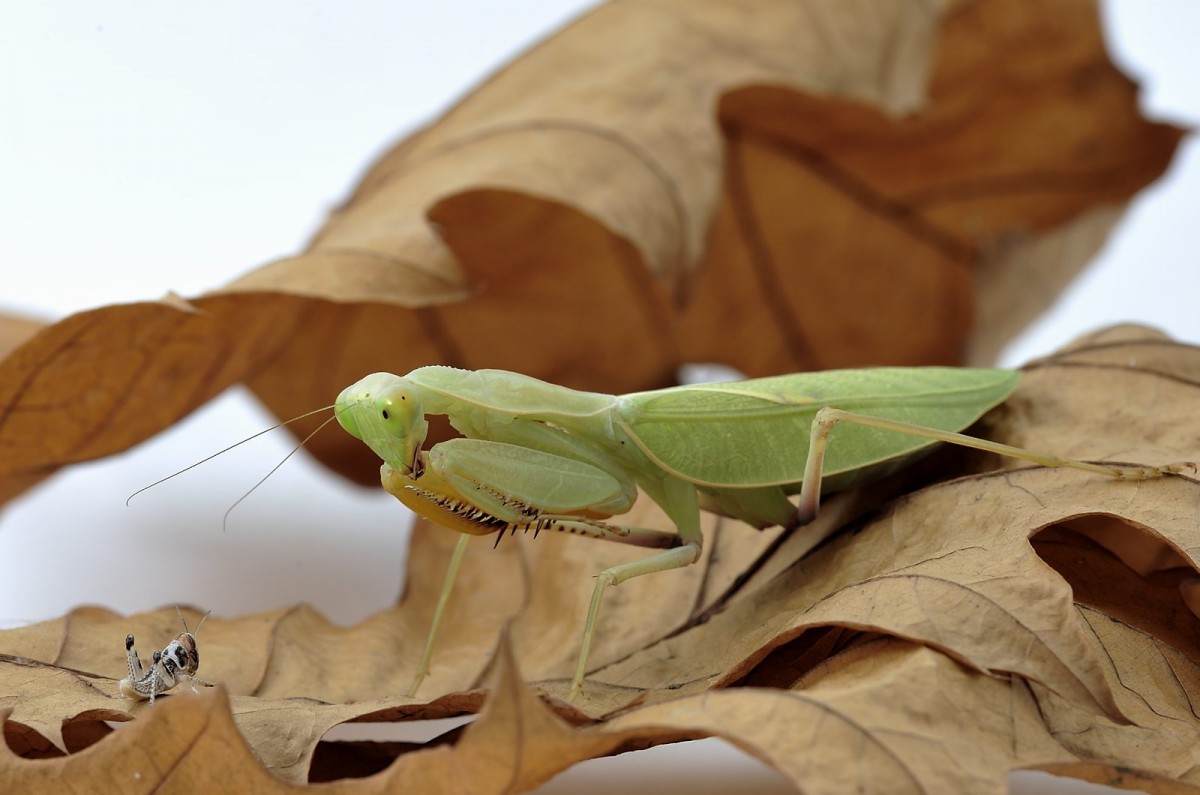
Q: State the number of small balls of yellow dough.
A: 0